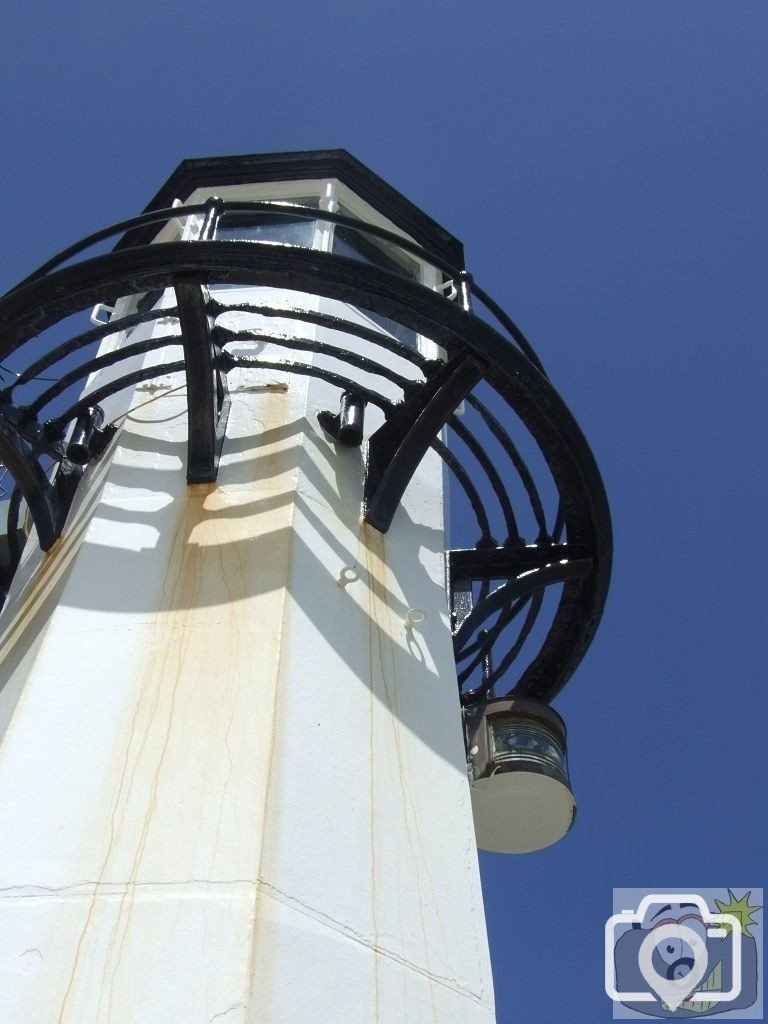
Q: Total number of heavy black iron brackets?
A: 4